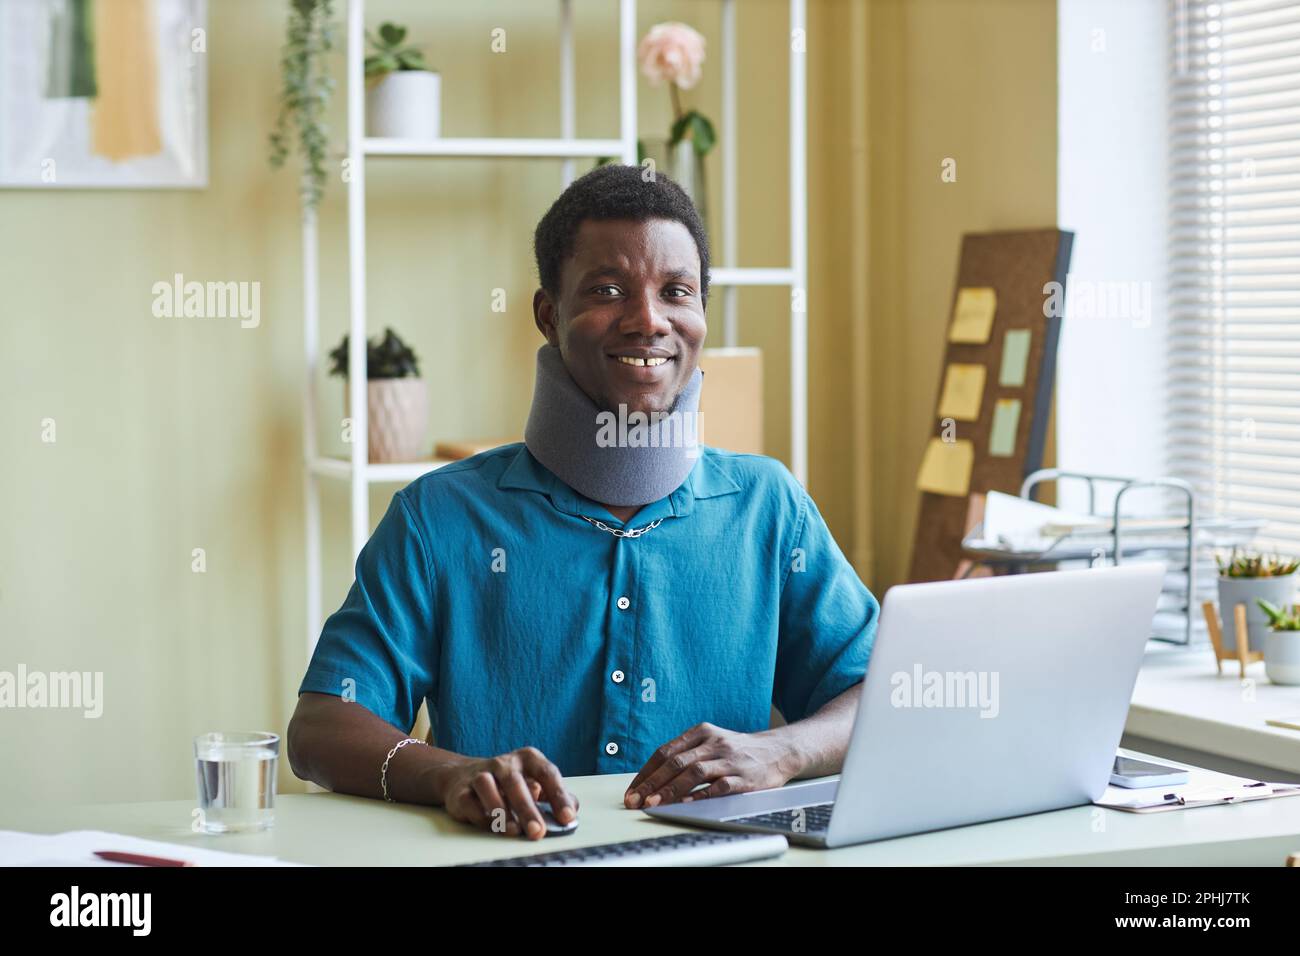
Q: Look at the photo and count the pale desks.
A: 1